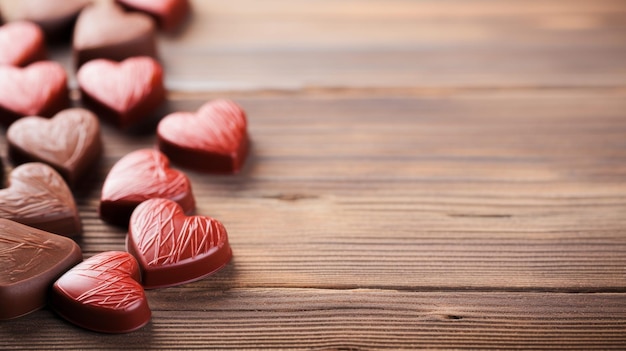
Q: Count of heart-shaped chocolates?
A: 13